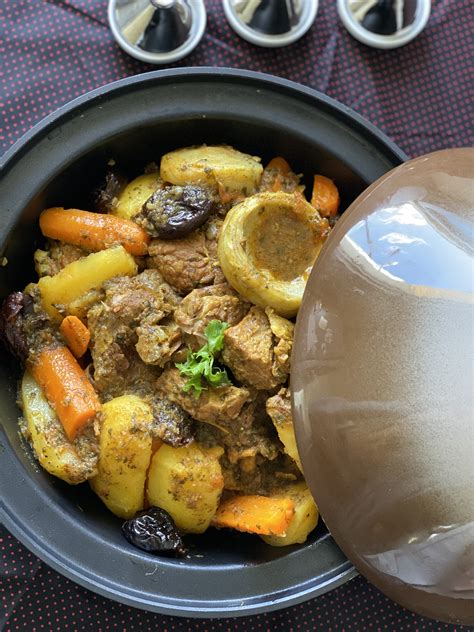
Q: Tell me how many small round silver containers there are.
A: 3